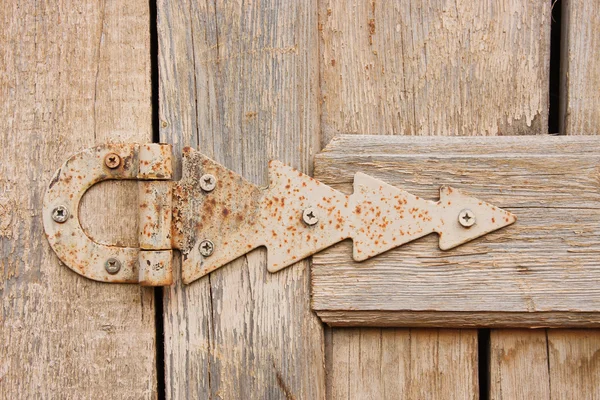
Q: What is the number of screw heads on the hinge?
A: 7